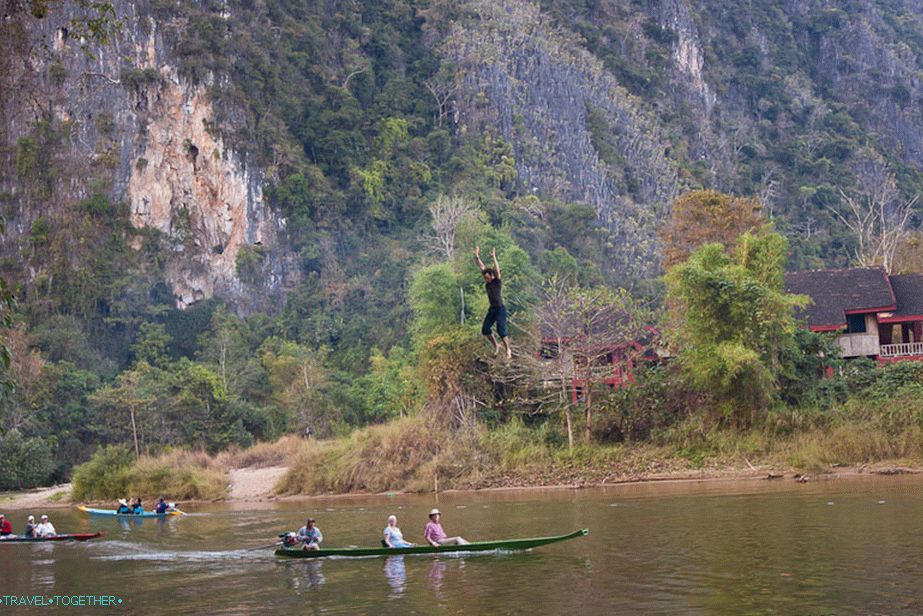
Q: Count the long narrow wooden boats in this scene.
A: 3